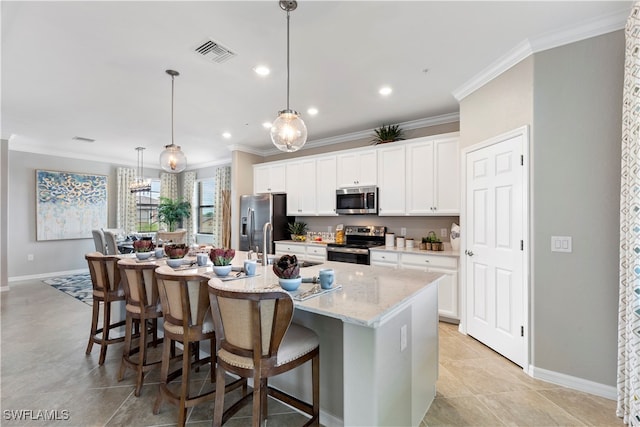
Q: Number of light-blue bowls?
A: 4